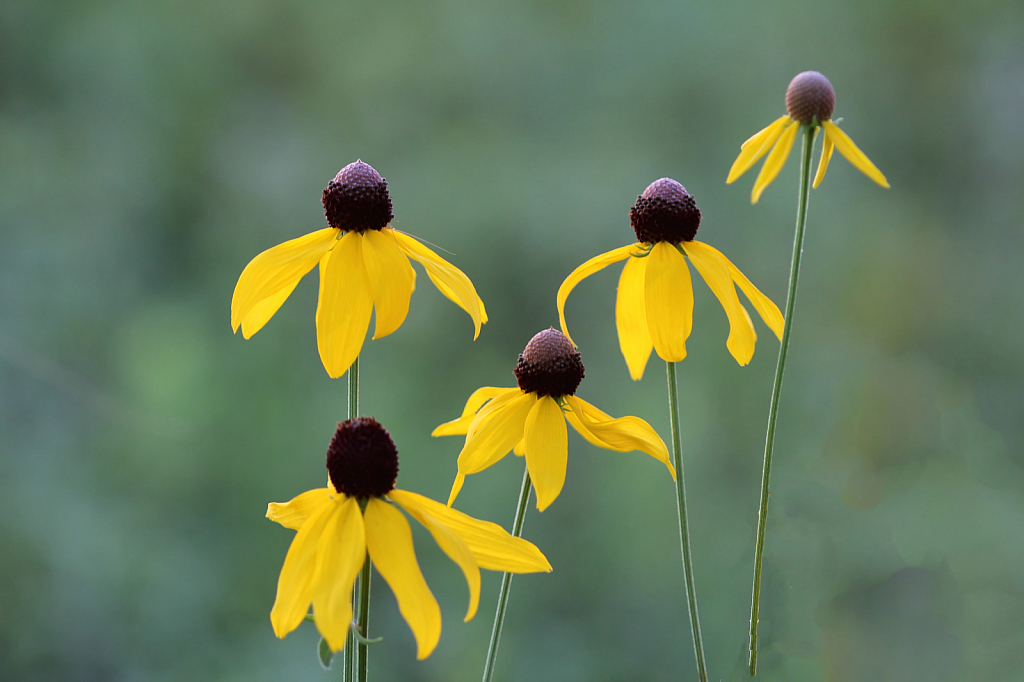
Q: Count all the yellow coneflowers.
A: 5